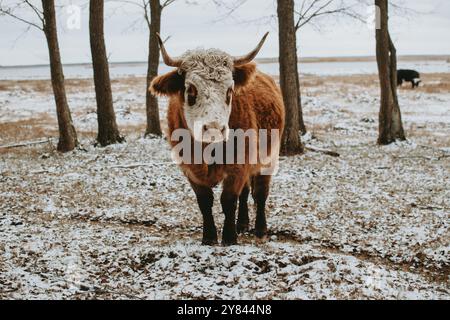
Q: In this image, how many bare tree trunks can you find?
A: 5